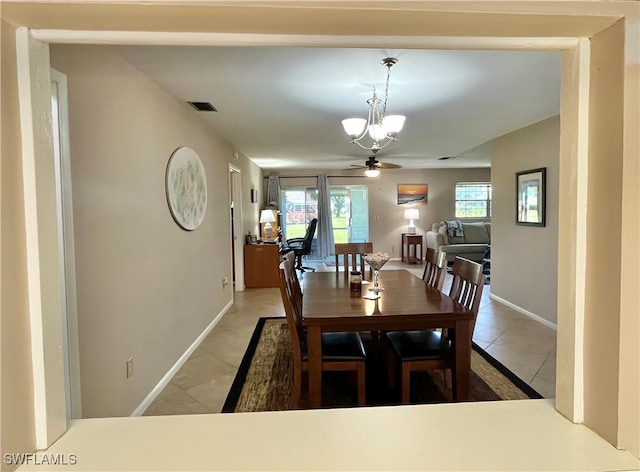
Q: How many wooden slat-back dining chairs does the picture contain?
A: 5